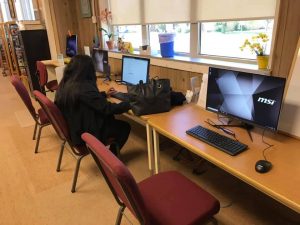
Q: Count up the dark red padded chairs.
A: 4